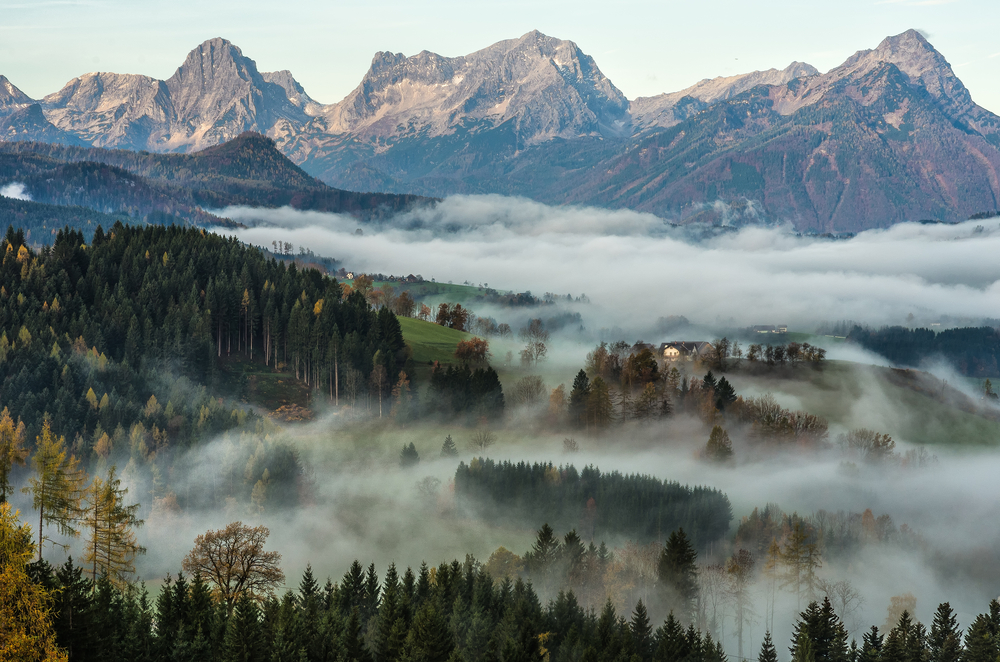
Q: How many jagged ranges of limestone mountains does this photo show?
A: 3